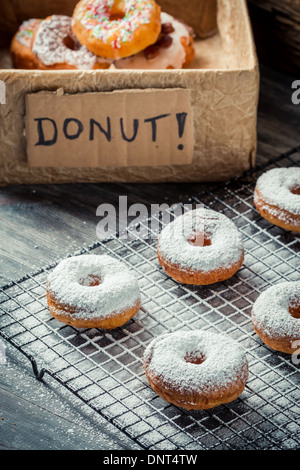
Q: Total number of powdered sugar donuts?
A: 5